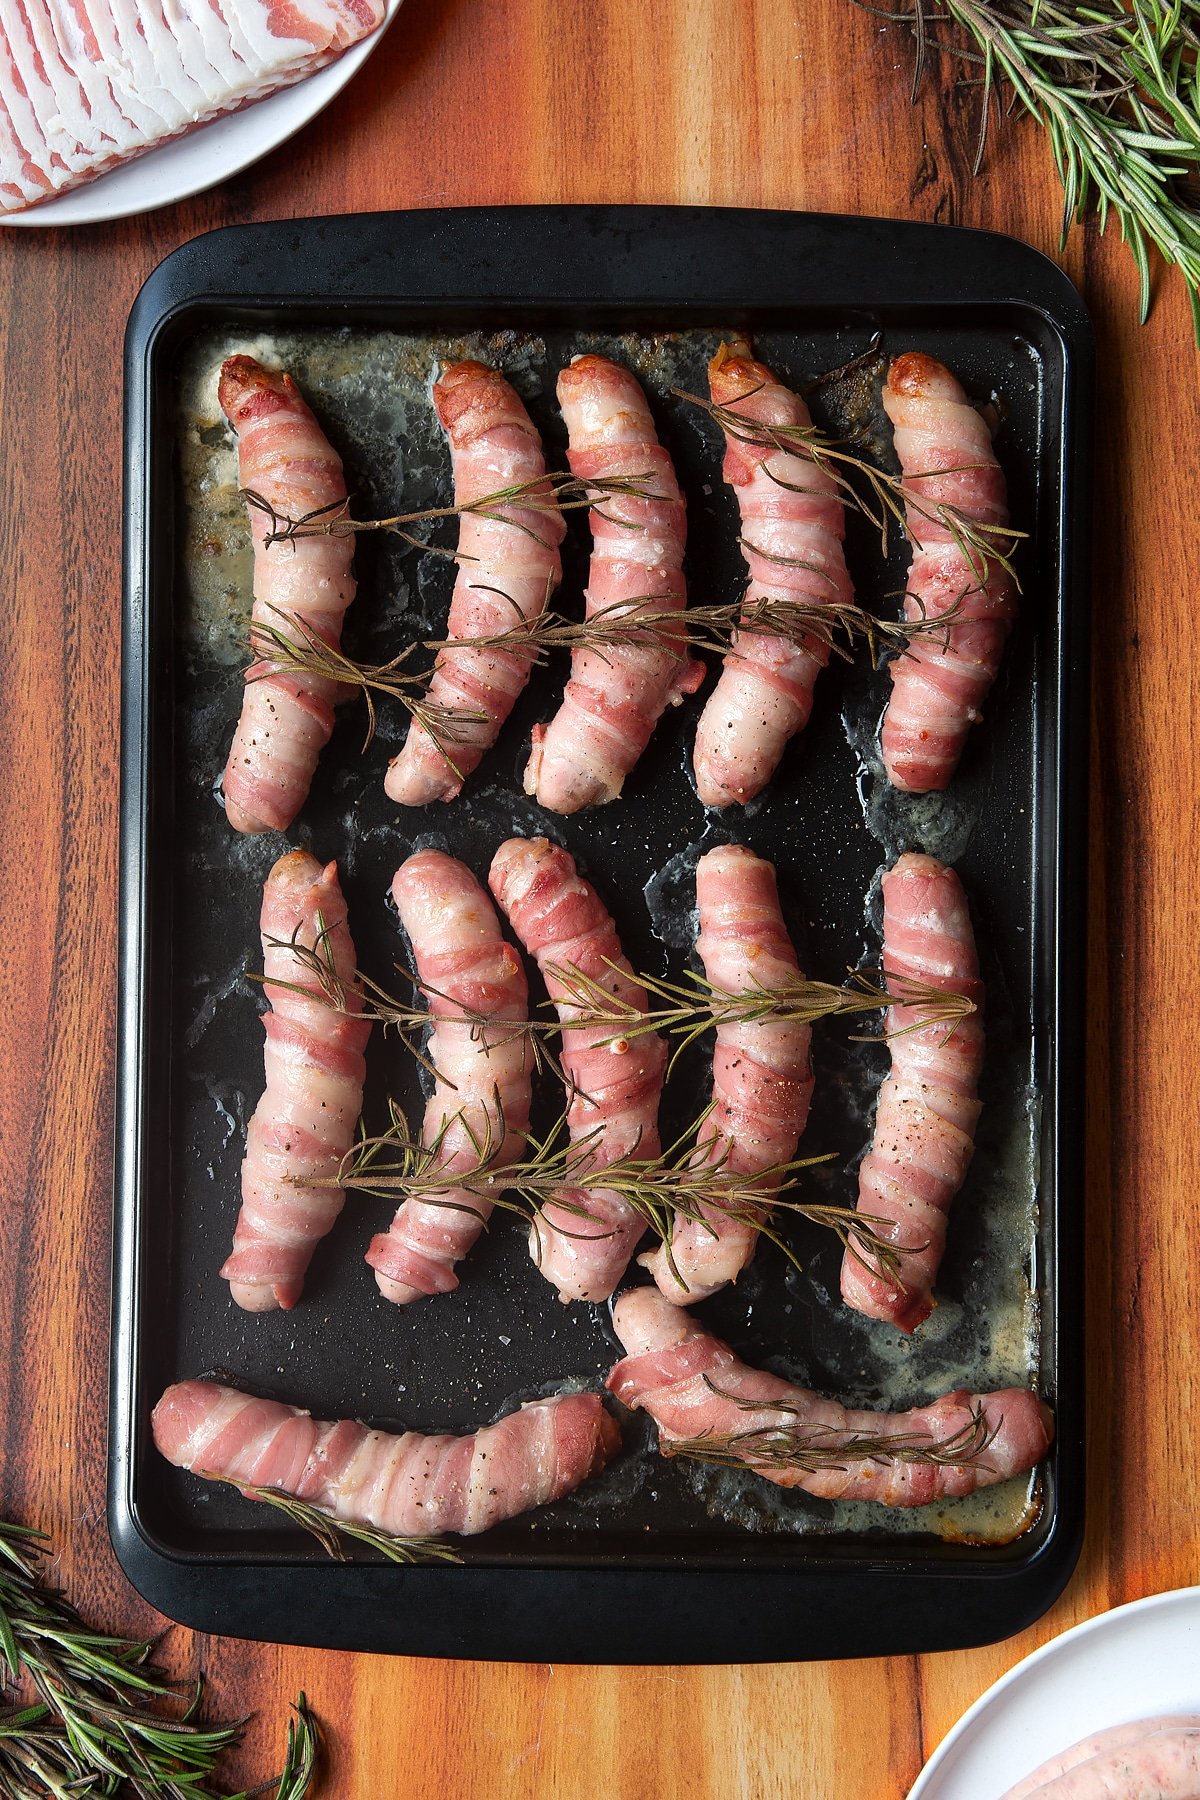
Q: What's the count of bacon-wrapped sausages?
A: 12